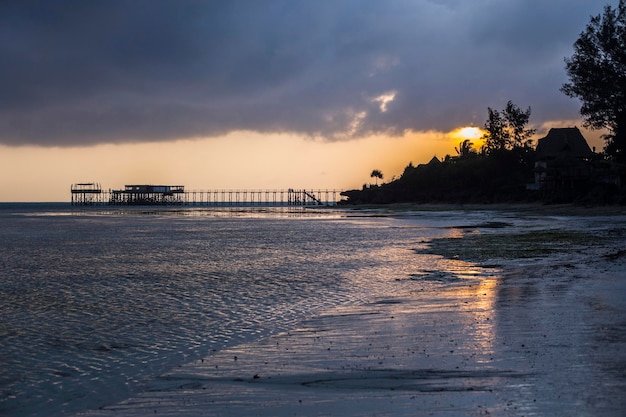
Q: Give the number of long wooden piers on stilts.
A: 1